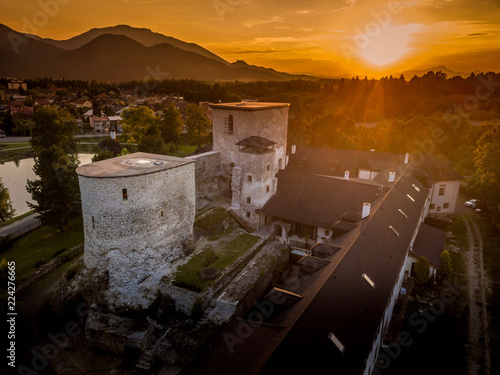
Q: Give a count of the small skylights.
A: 6